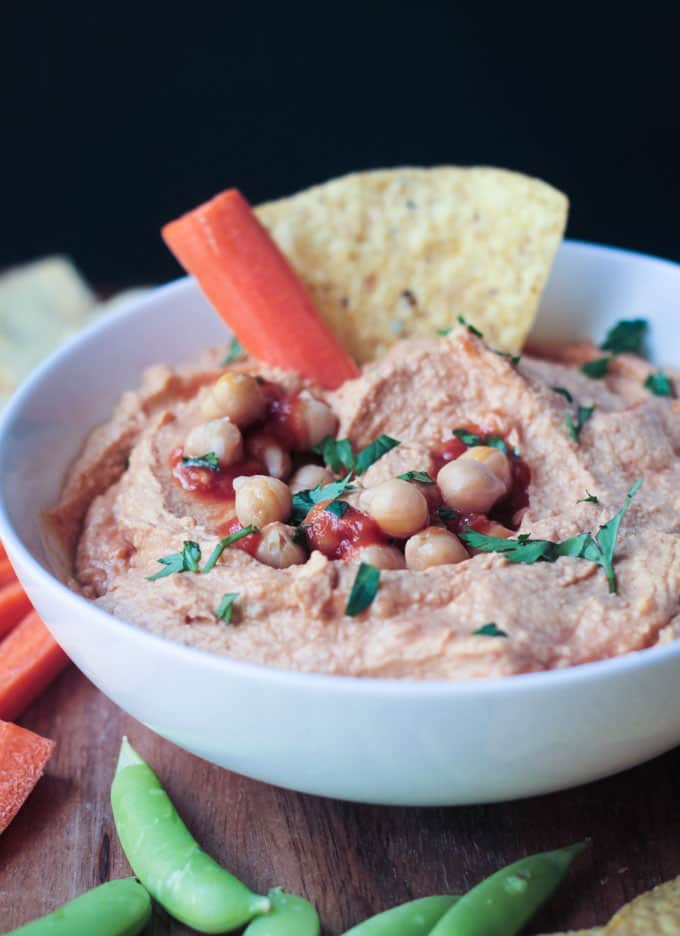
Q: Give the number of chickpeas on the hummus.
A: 12